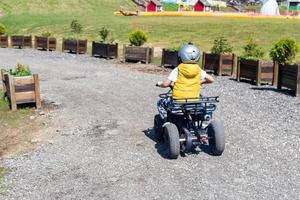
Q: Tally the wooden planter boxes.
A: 11